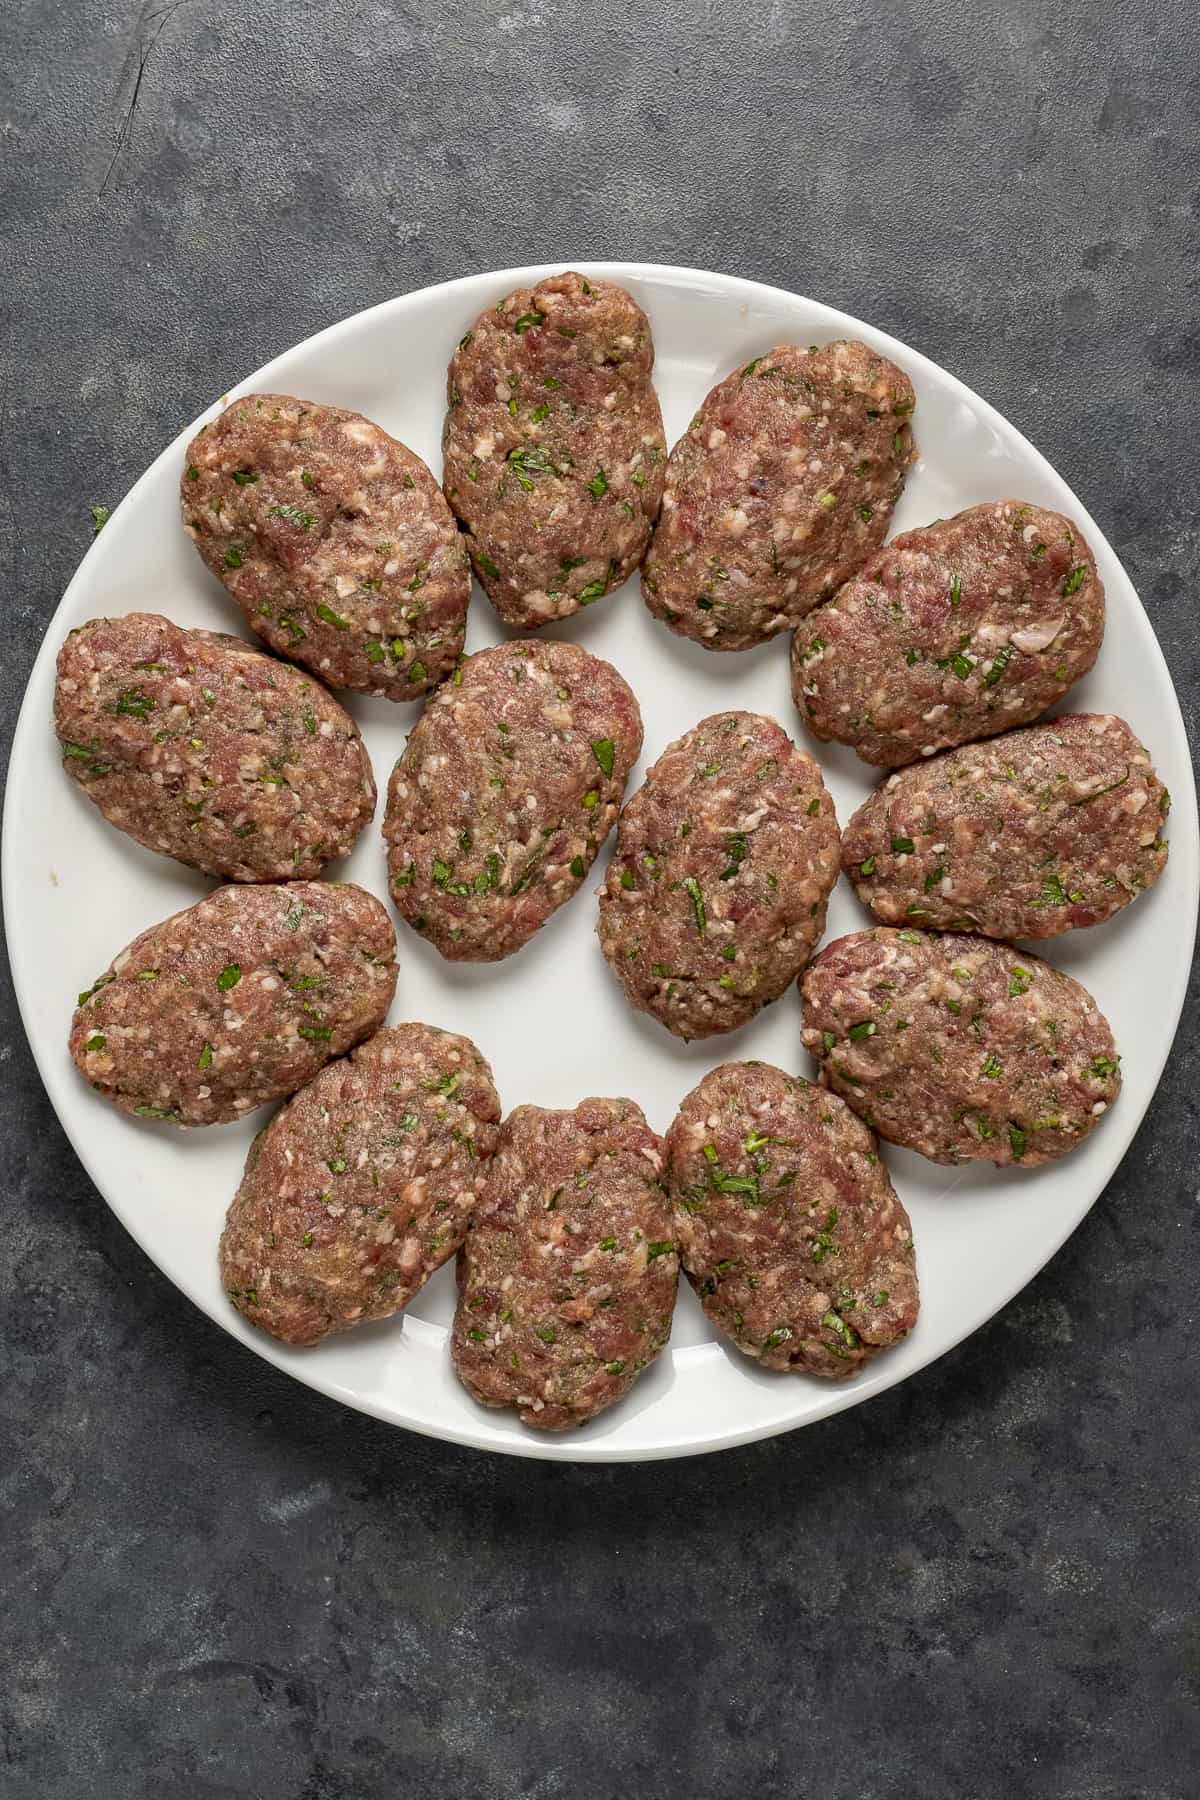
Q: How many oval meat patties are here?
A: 13